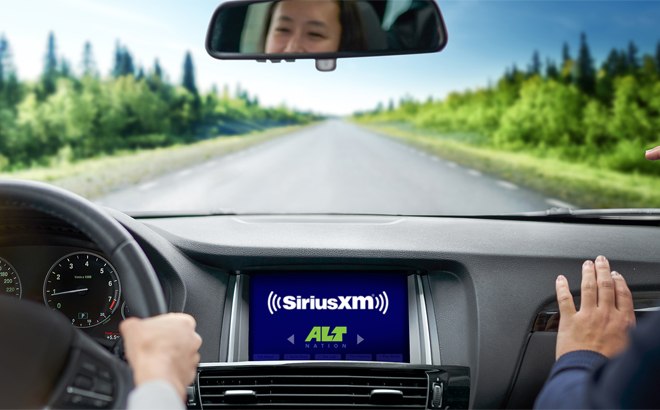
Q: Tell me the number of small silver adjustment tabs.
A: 2